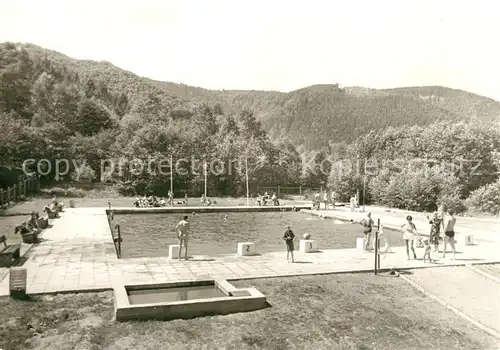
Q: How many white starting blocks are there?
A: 6